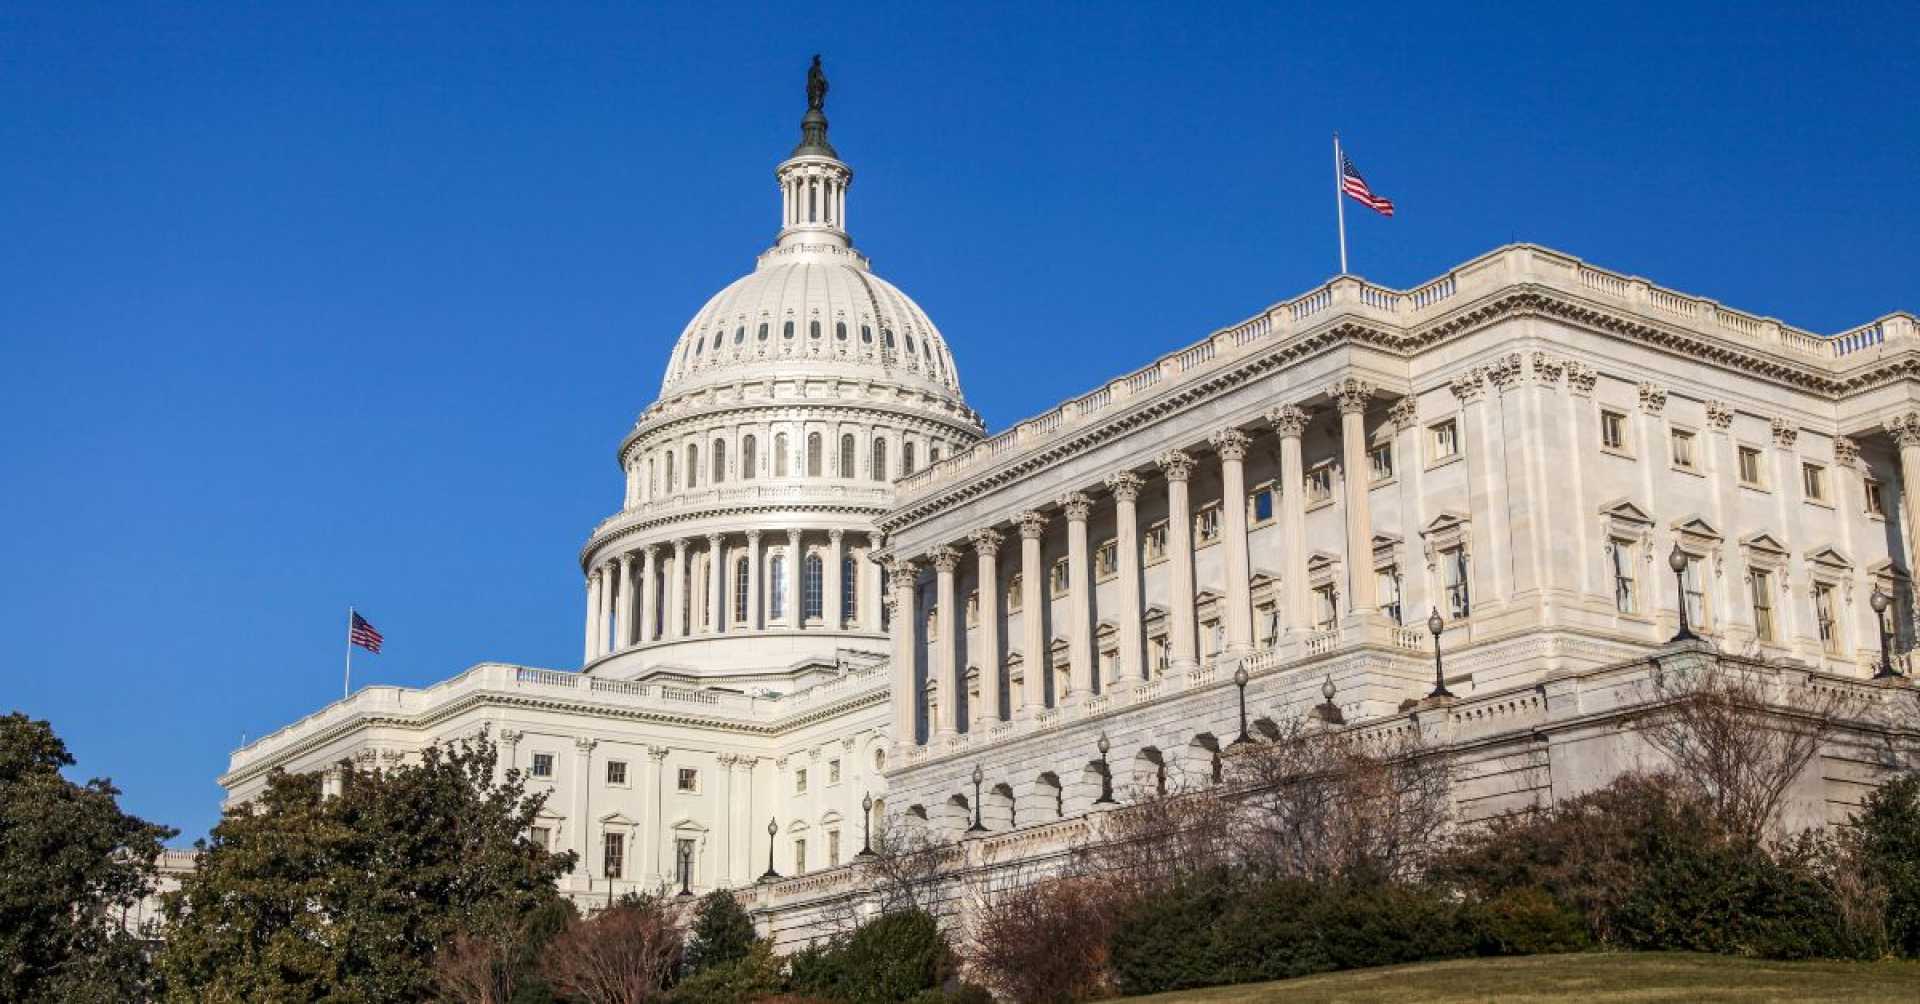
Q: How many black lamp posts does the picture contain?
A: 11